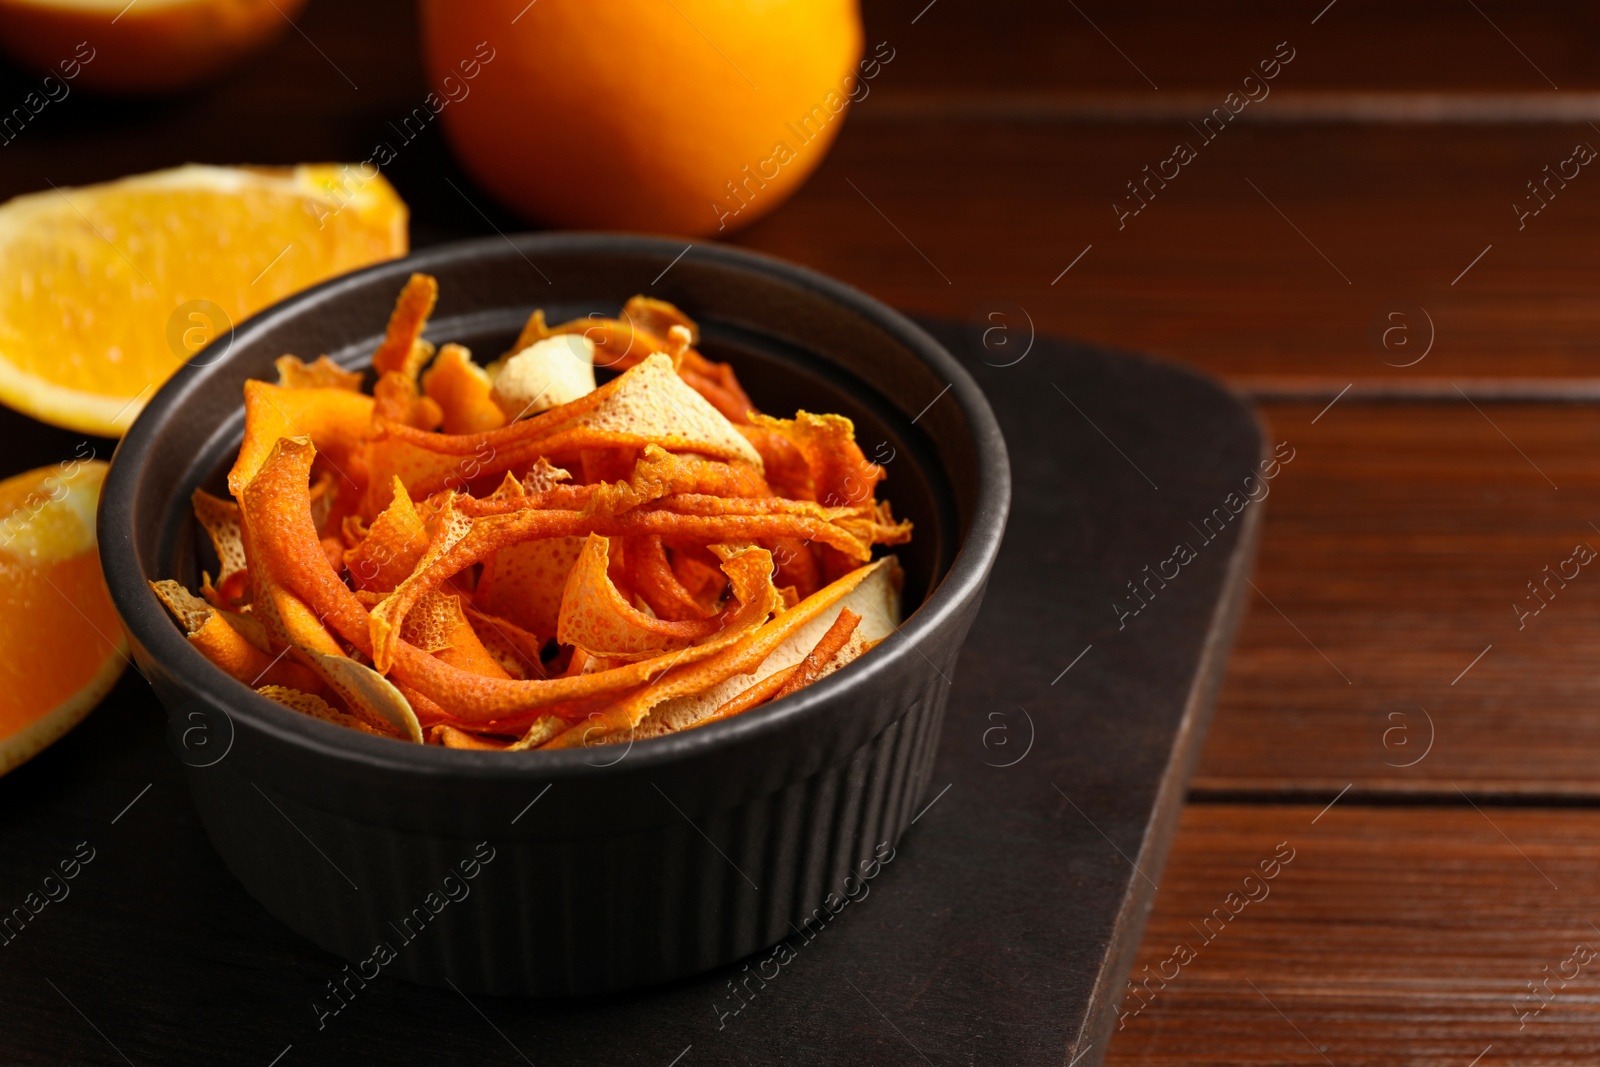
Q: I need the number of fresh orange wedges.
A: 2